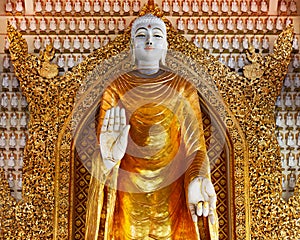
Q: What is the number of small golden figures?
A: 2